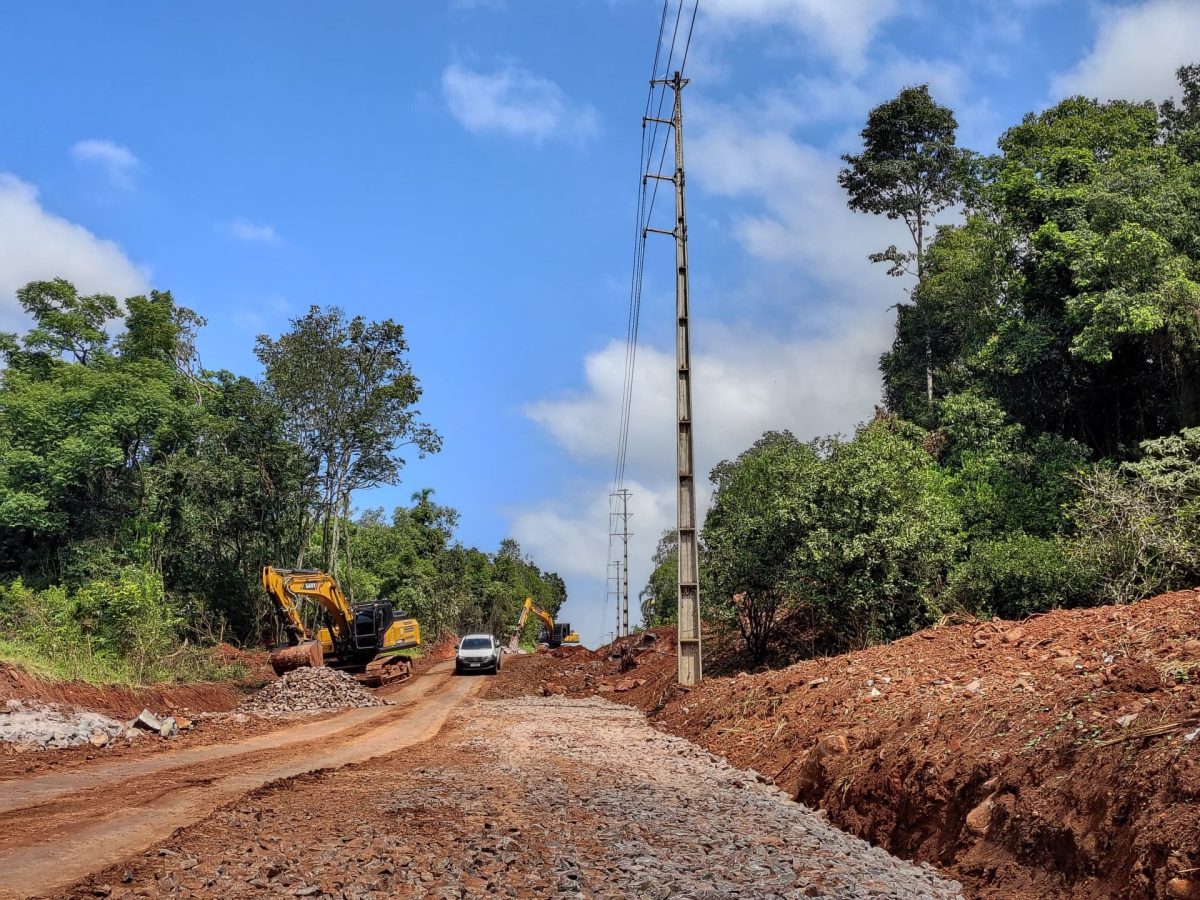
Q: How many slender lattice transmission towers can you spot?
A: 3